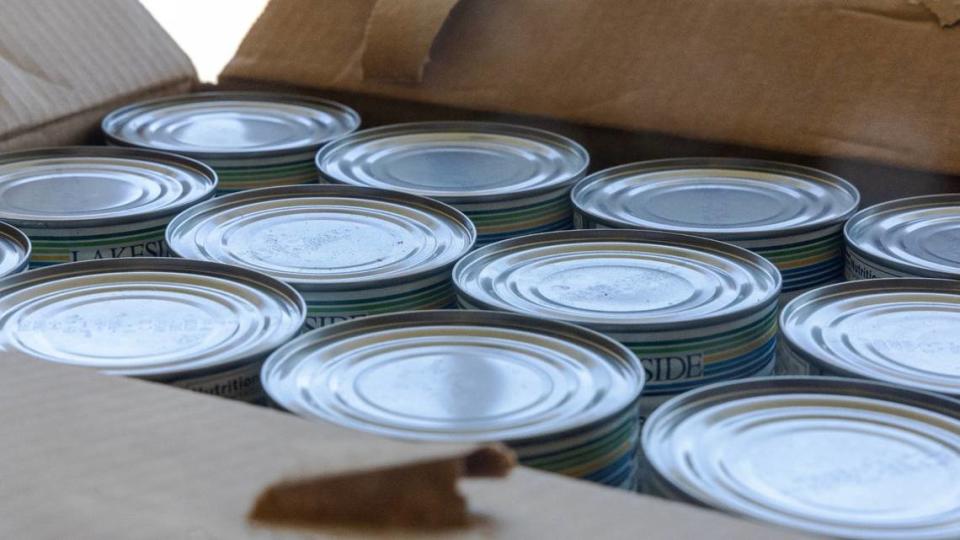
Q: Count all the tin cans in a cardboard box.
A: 12